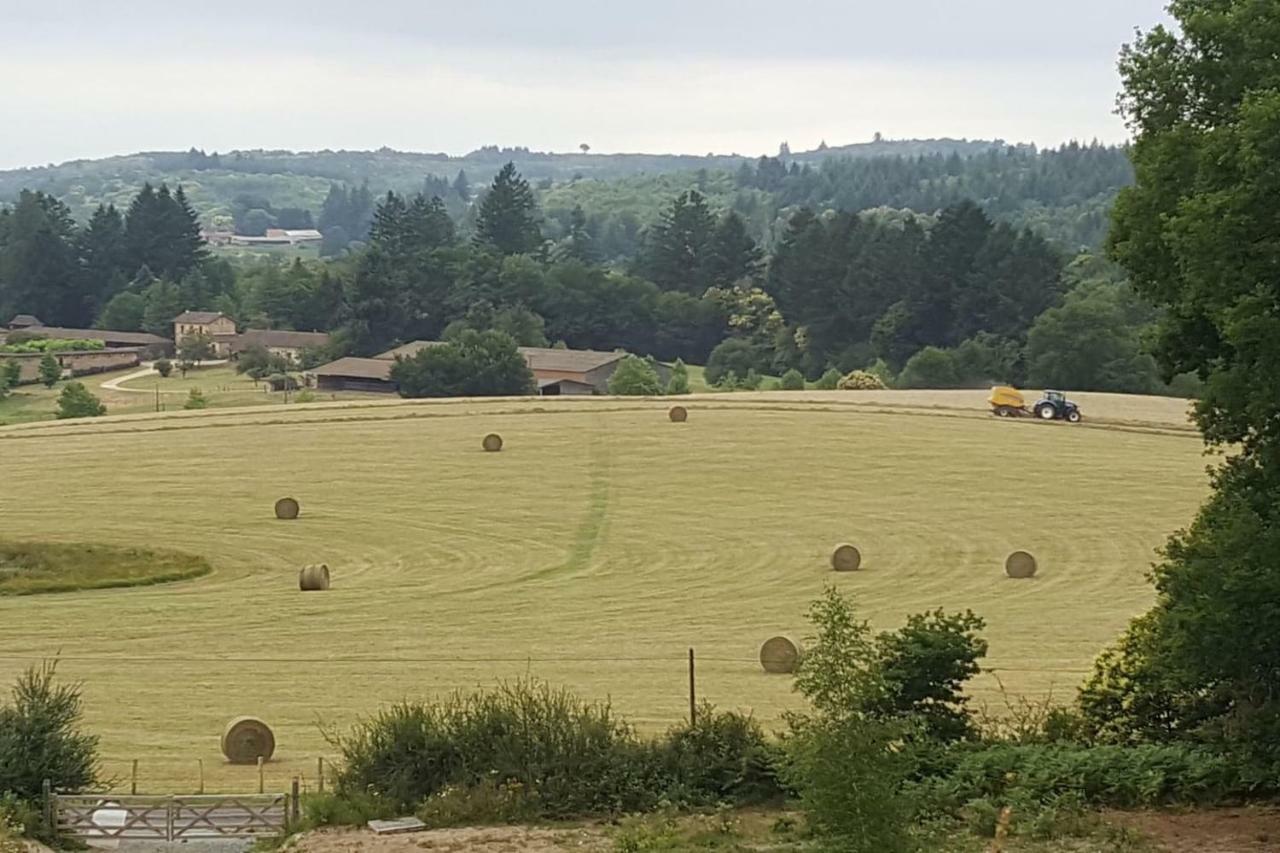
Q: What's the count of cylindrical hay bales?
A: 8